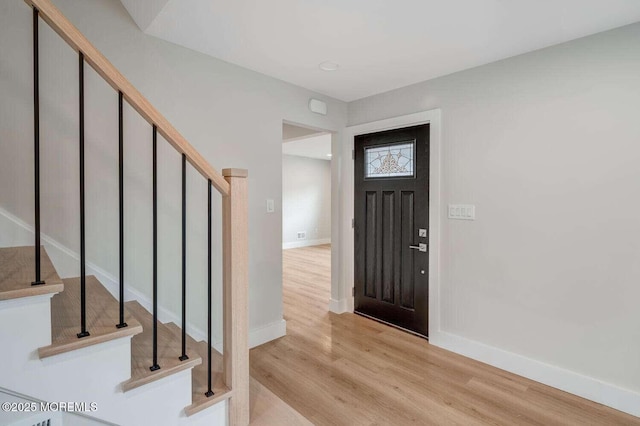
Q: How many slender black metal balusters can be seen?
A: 6